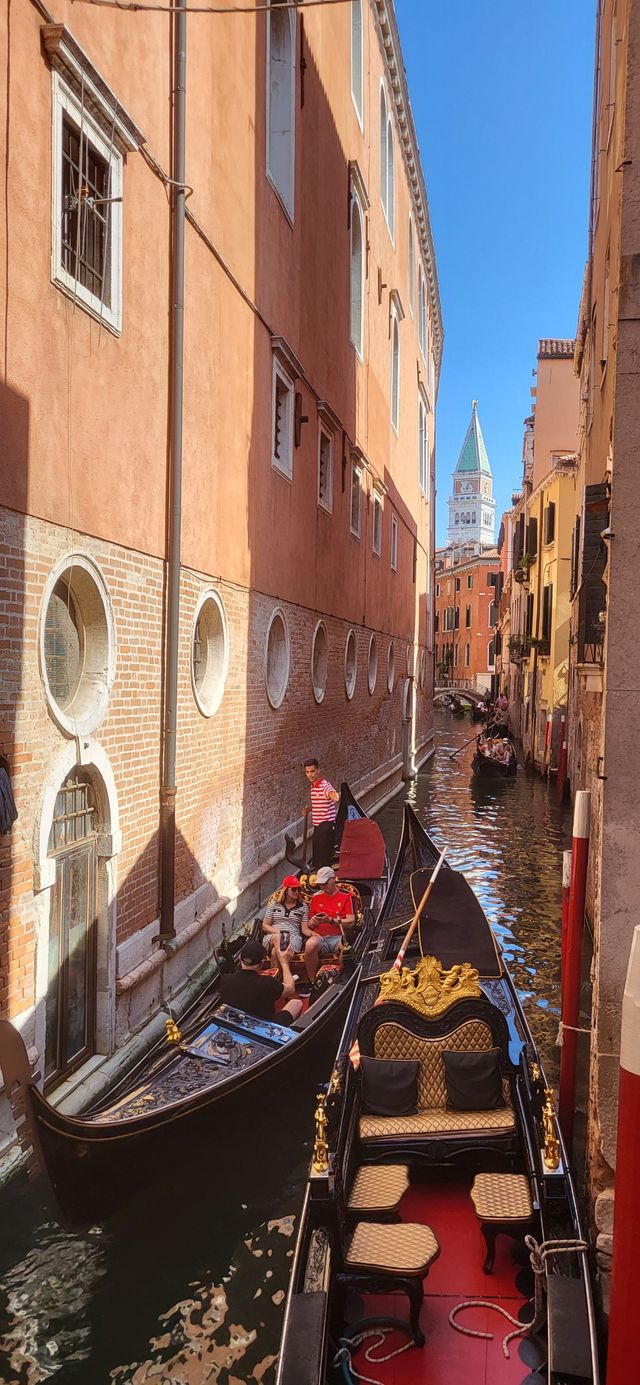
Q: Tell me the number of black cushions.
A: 2